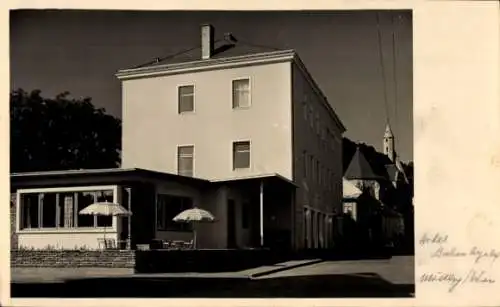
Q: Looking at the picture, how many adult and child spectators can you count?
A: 0